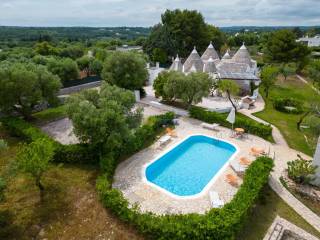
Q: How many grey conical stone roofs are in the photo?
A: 6